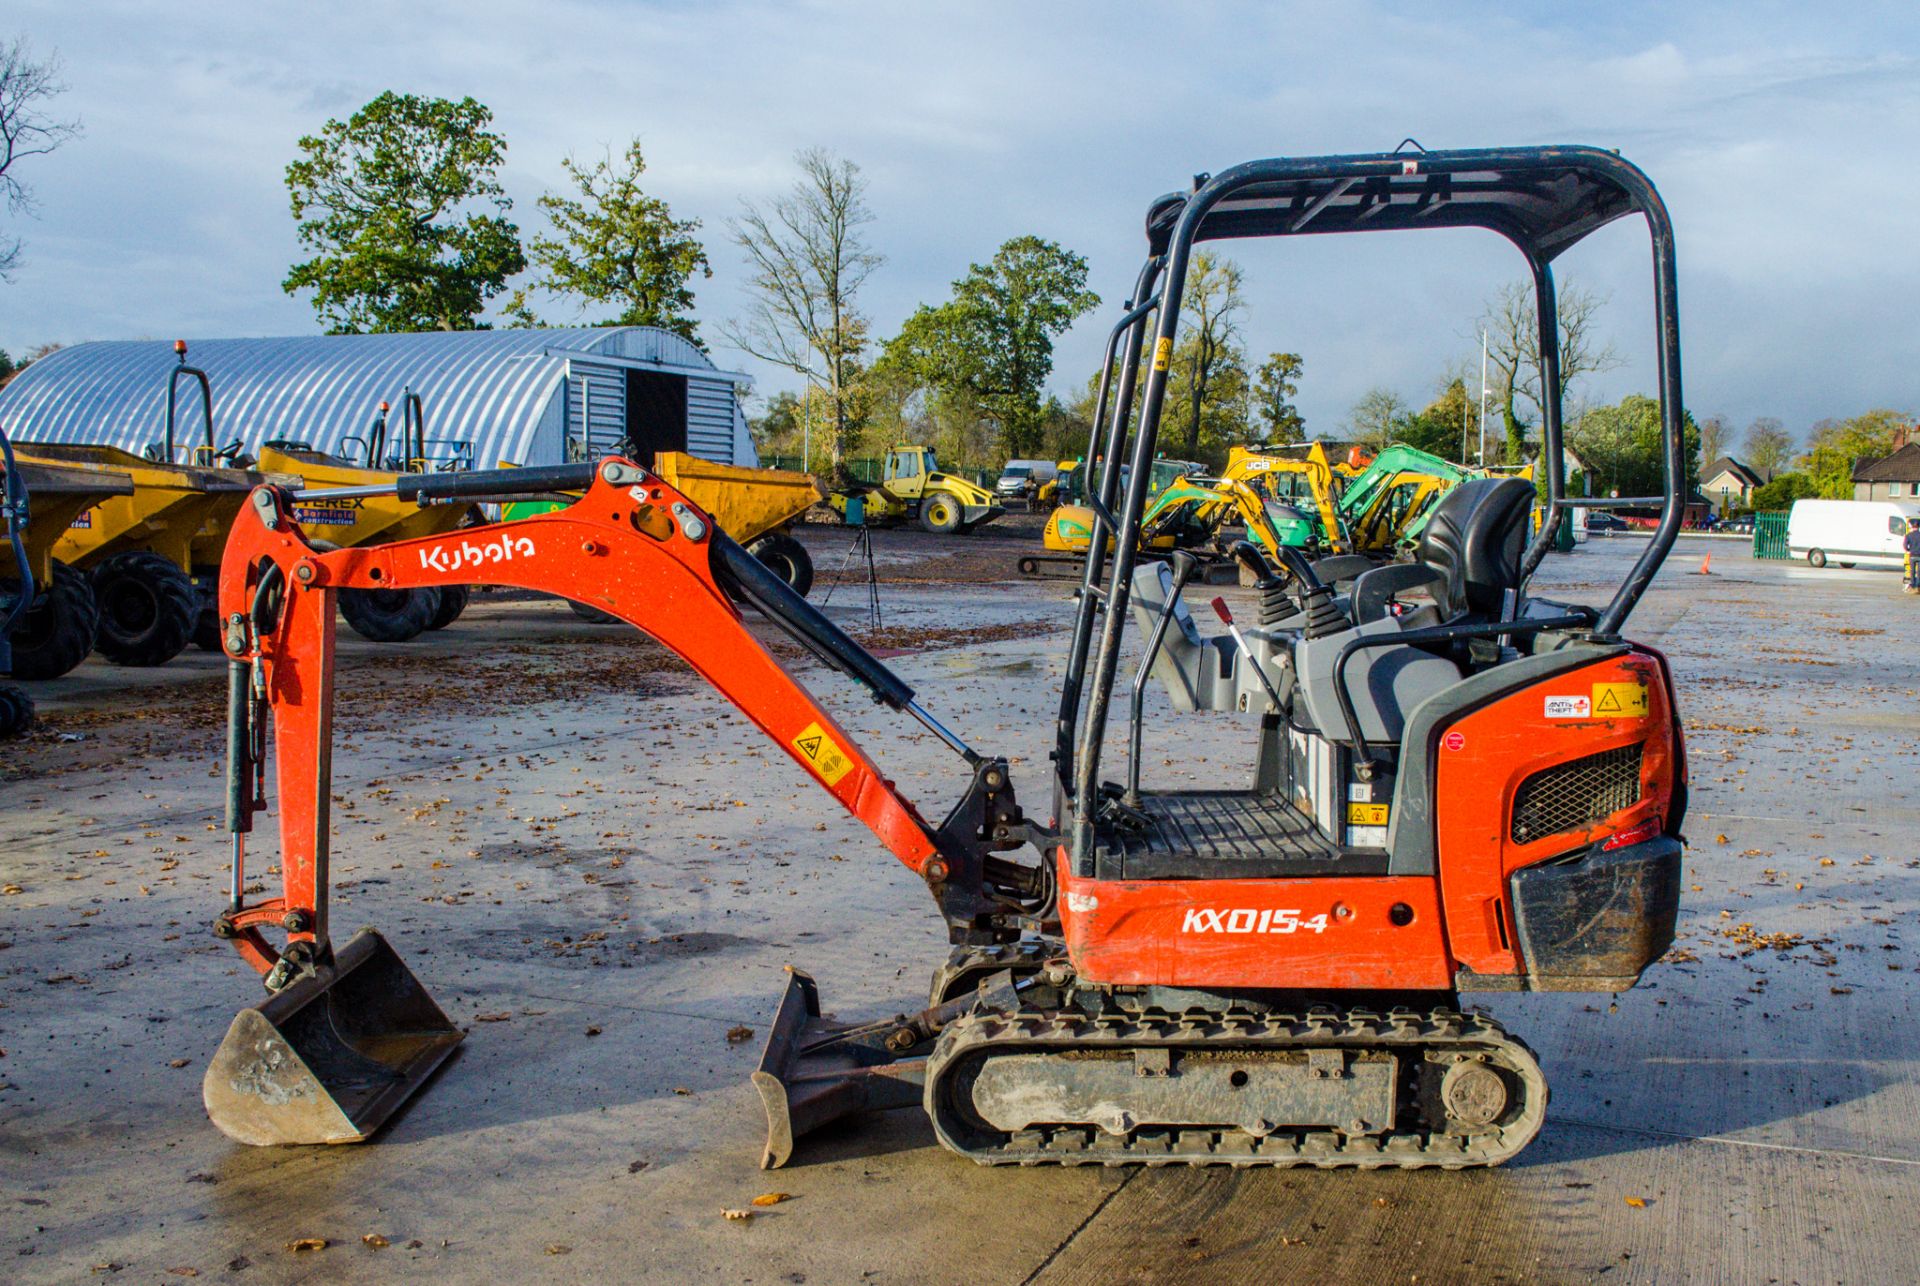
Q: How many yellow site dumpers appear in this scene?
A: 4